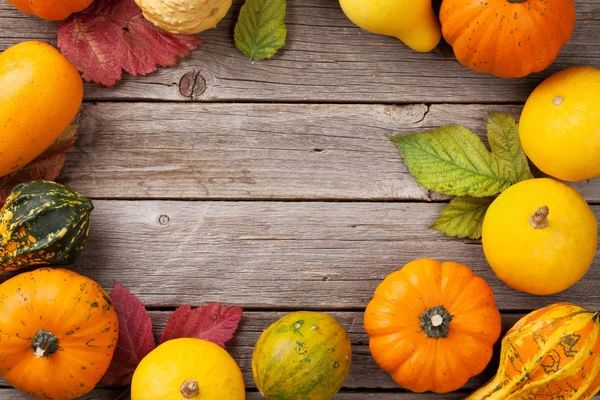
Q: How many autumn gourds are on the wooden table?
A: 13